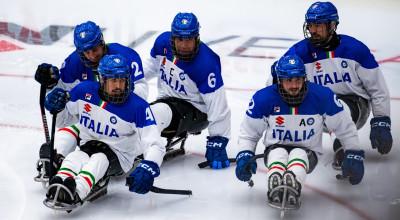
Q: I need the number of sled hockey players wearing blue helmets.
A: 5